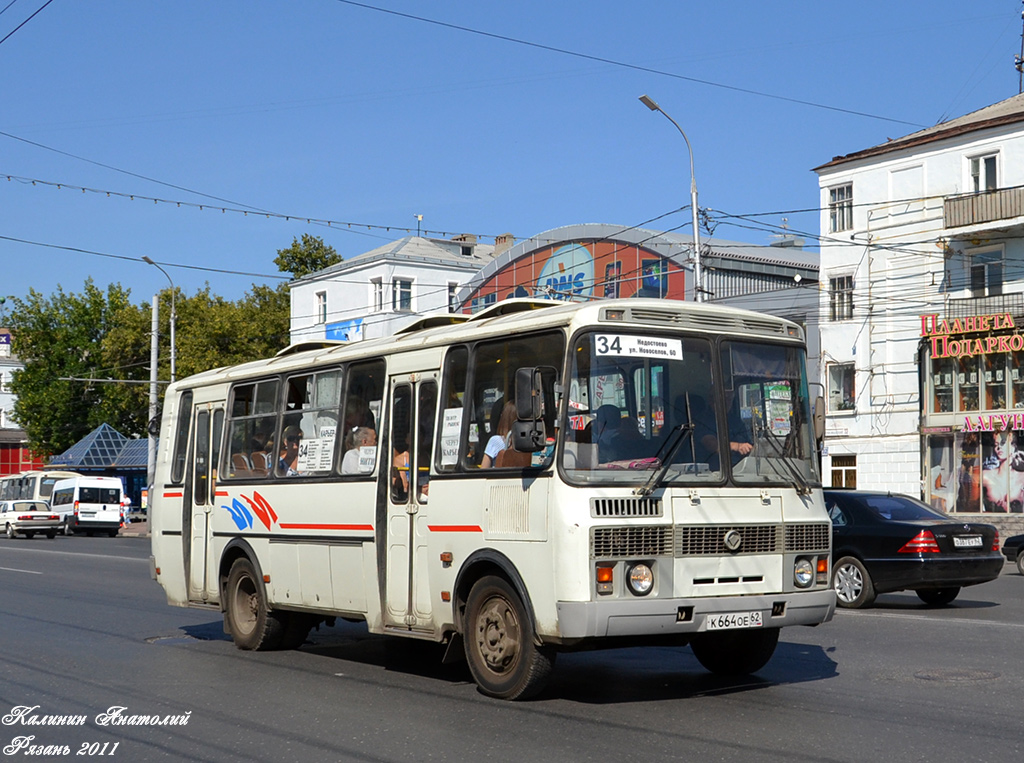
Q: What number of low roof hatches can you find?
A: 3